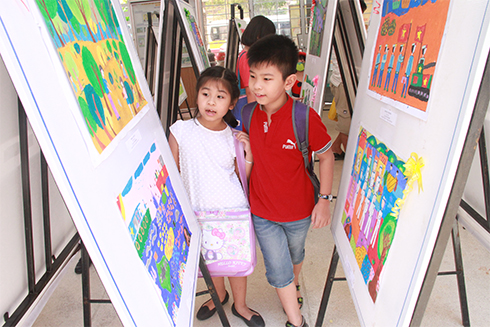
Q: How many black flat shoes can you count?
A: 2